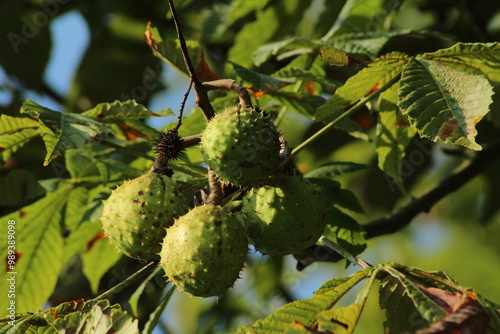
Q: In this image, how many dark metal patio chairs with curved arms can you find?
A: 0